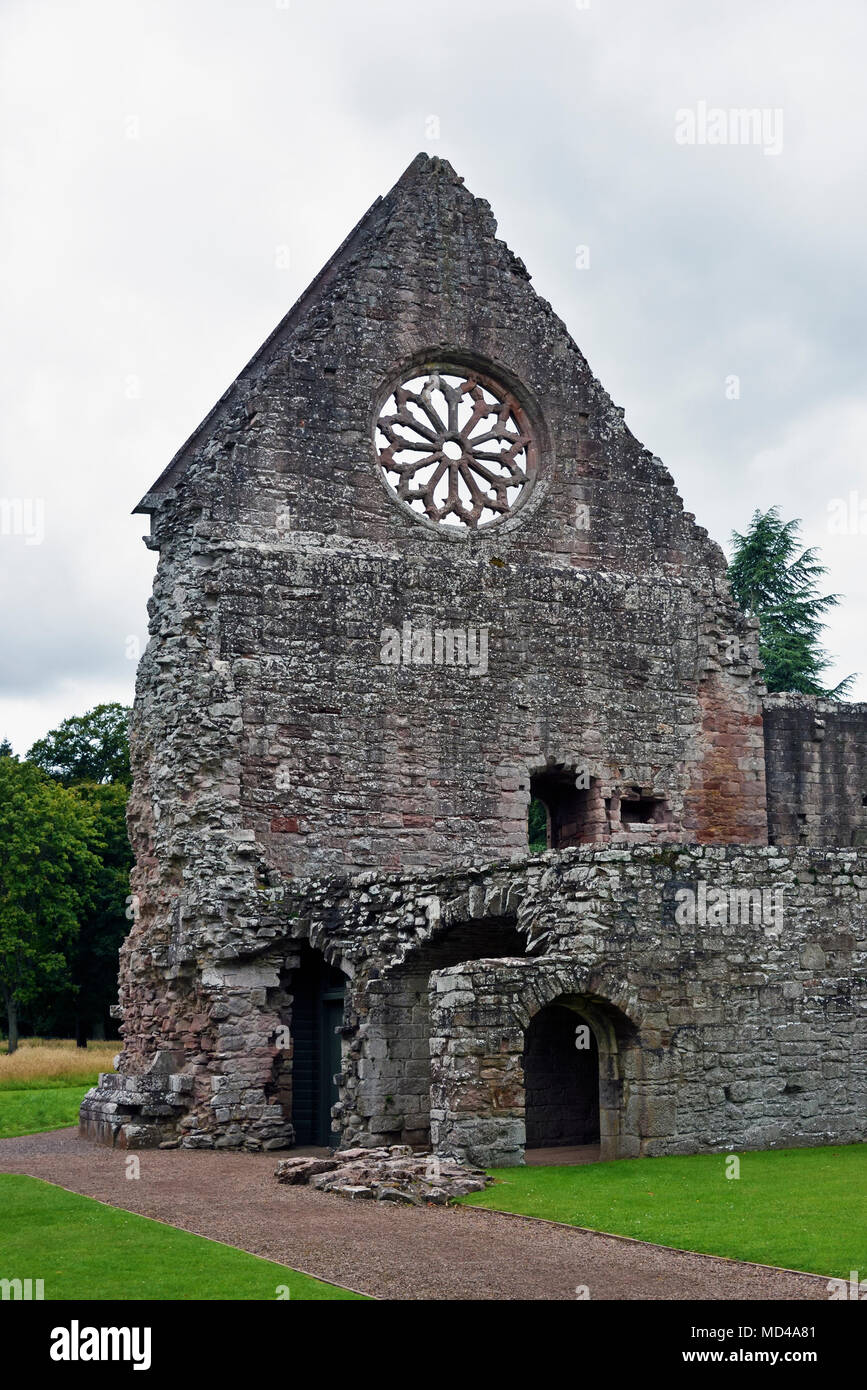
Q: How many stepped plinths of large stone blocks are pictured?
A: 1